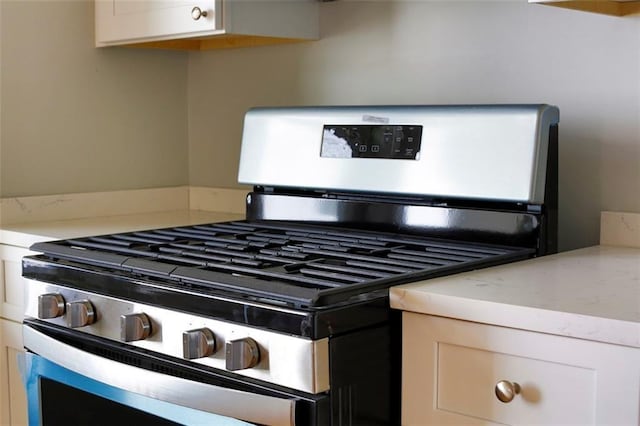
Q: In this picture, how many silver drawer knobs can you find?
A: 2